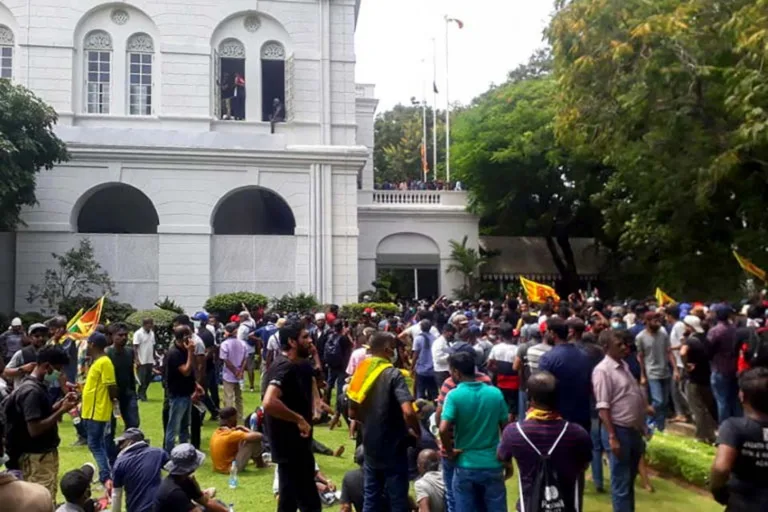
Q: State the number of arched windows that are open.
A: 2